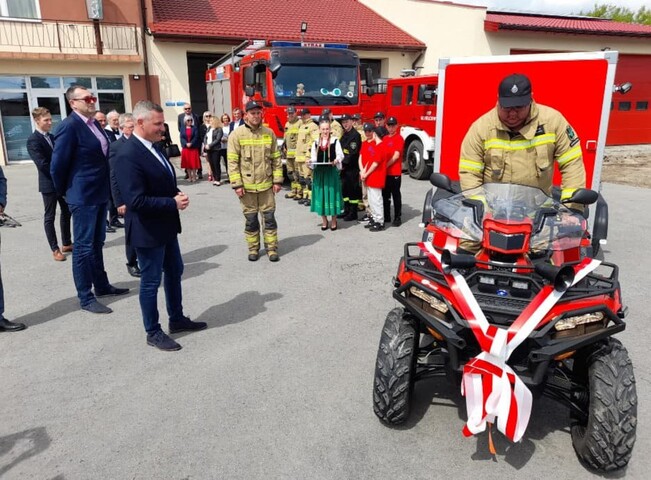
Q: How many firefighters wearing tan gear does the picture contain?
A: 6